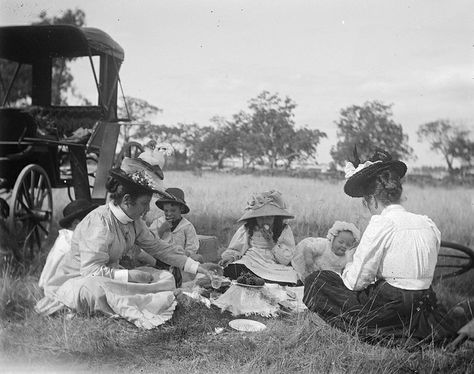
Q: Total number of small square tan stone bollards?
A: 0